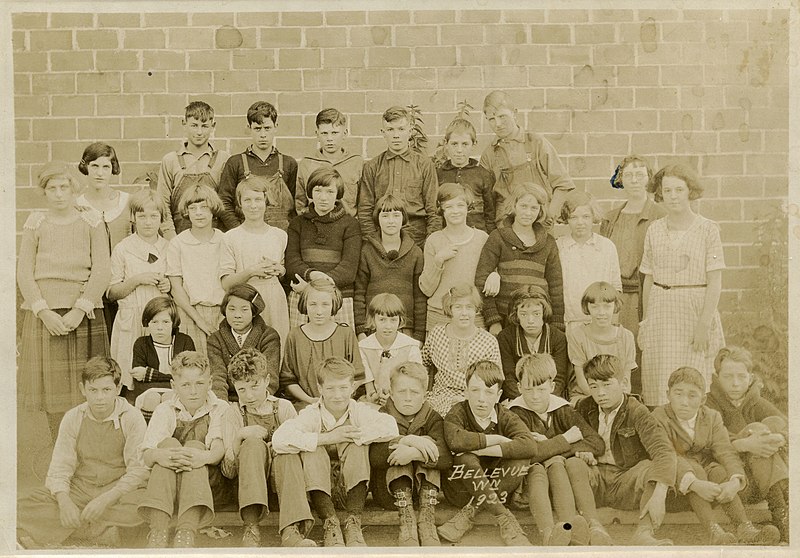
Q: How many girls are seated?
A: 7